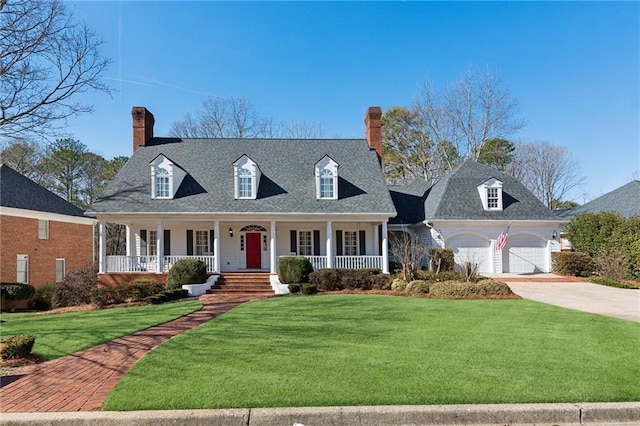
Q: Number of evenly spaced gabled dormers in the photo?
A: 3